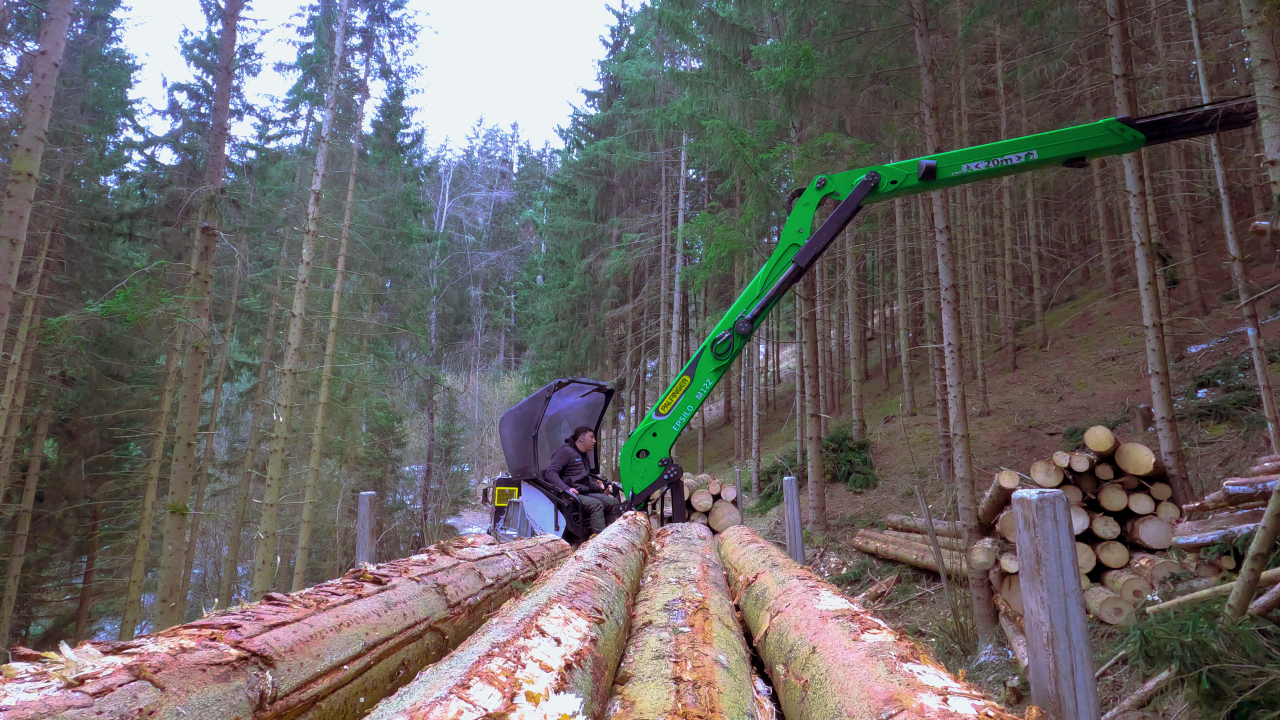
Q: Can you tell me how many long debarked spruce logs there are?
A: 4